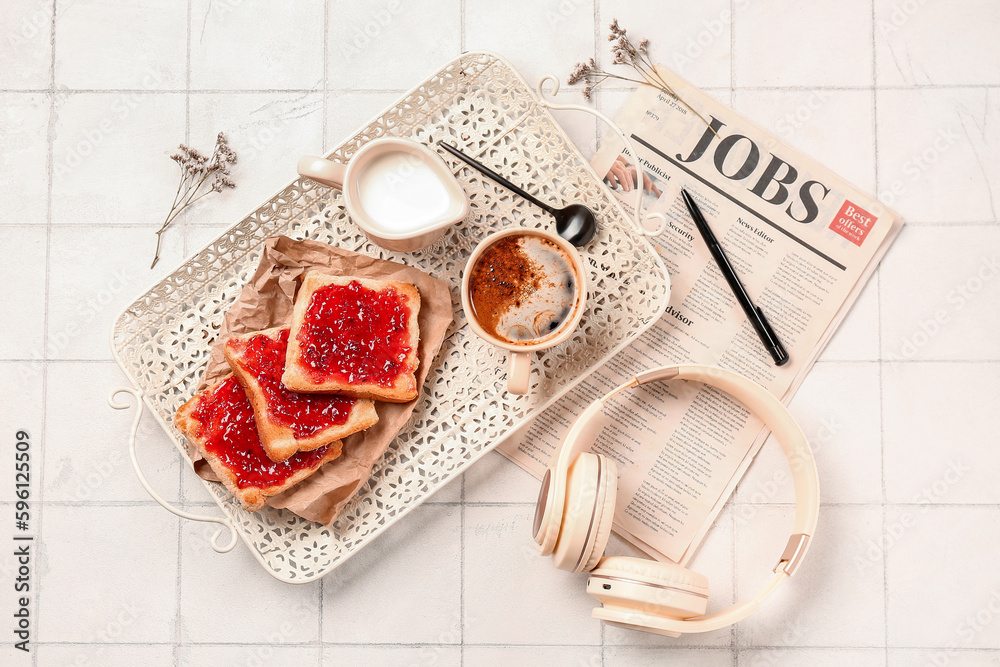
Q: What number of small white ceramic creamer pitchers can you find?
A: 1